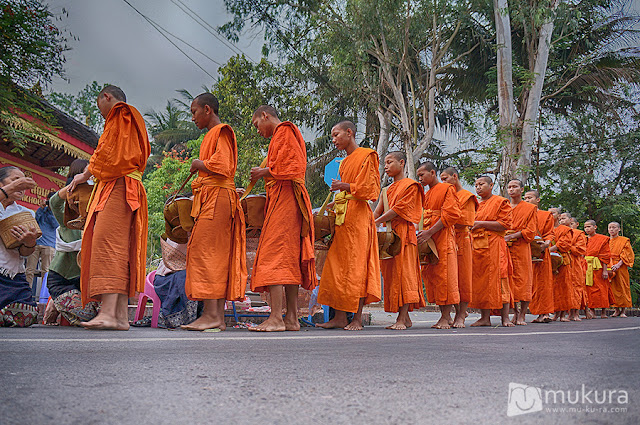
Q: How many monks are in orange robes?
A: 15